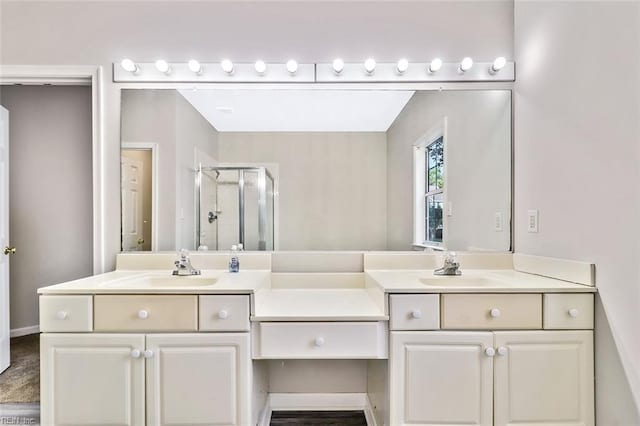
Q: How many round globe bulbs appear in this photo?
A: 12